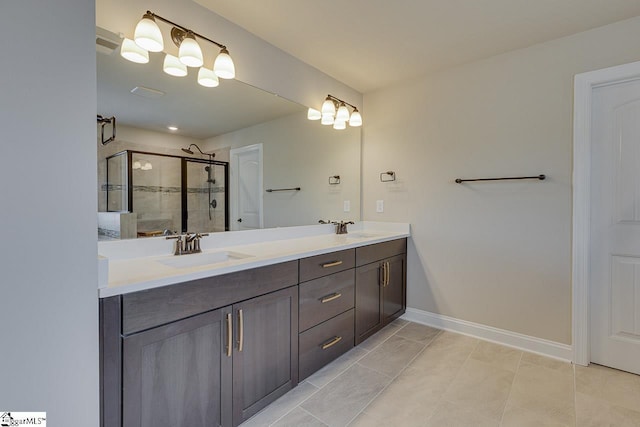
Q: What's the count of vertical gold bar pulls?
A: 4